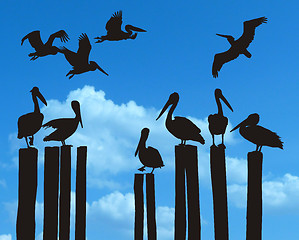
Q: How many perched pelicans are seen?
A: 6